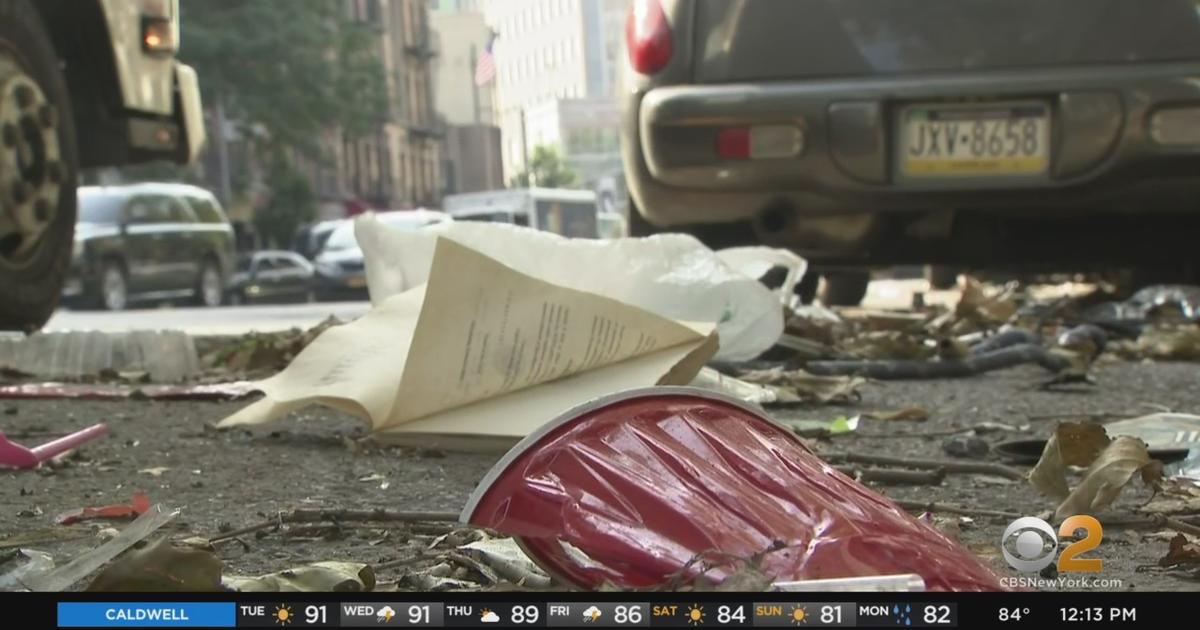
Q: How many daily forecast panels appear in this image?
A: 7